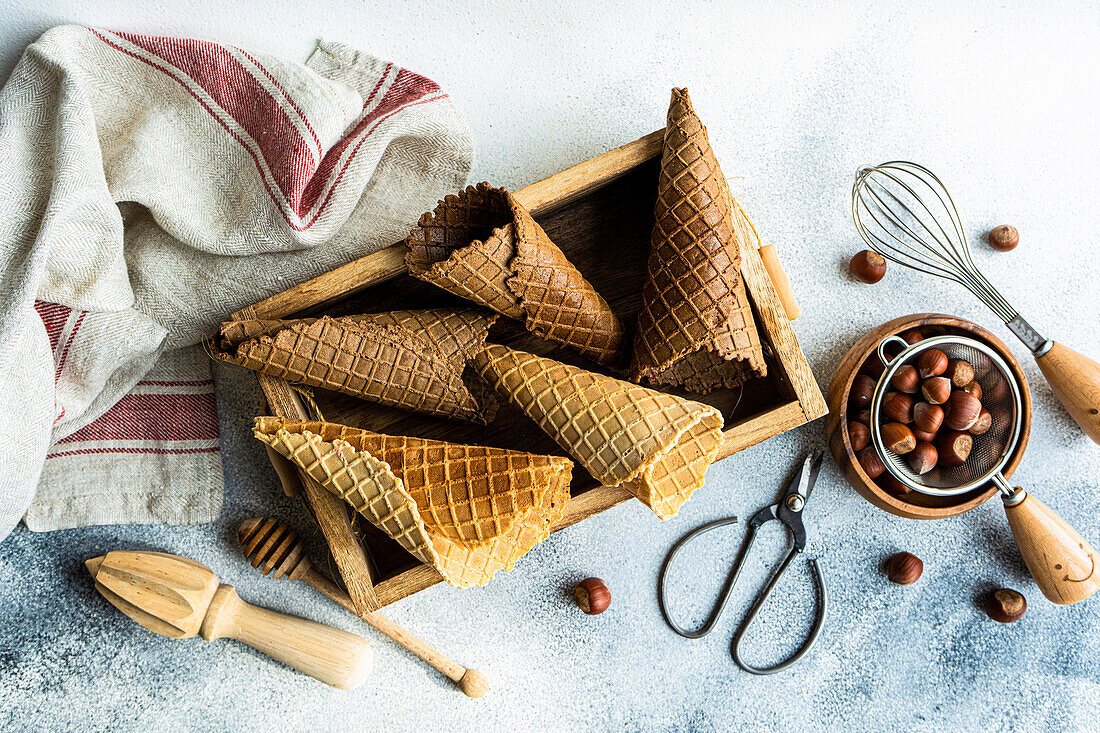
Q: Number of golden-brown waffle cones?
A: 2